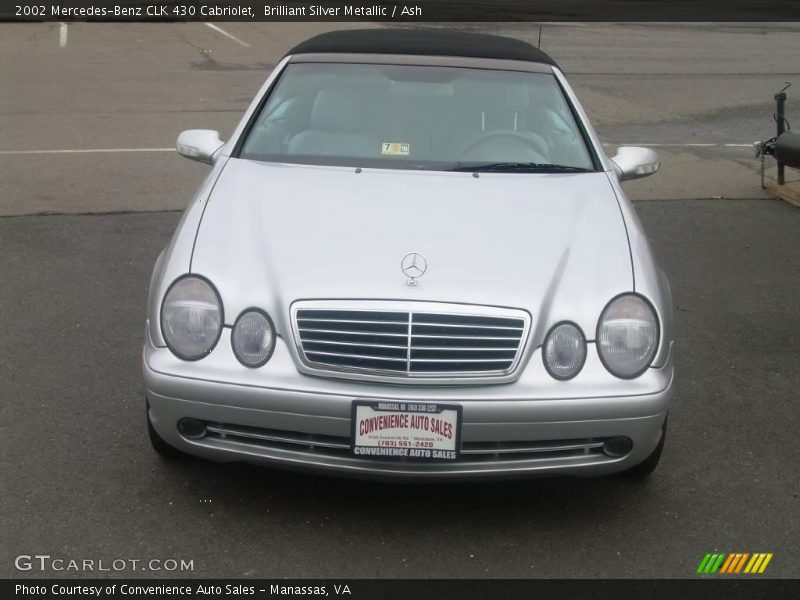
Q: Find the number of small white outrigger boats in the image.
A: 0